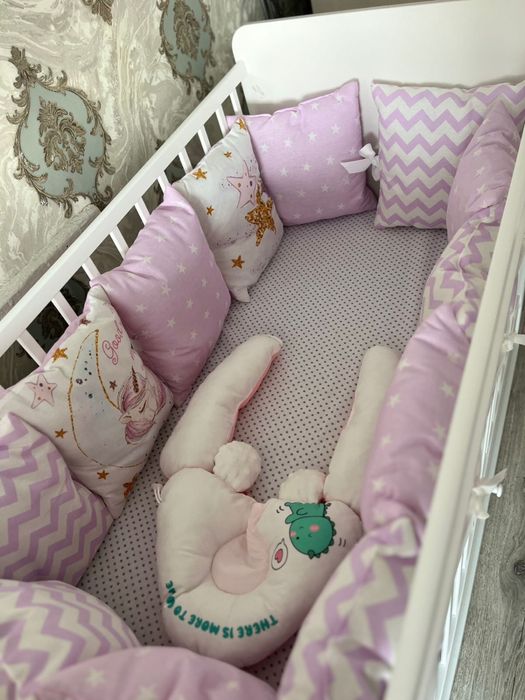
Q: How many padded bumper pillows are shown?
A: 12